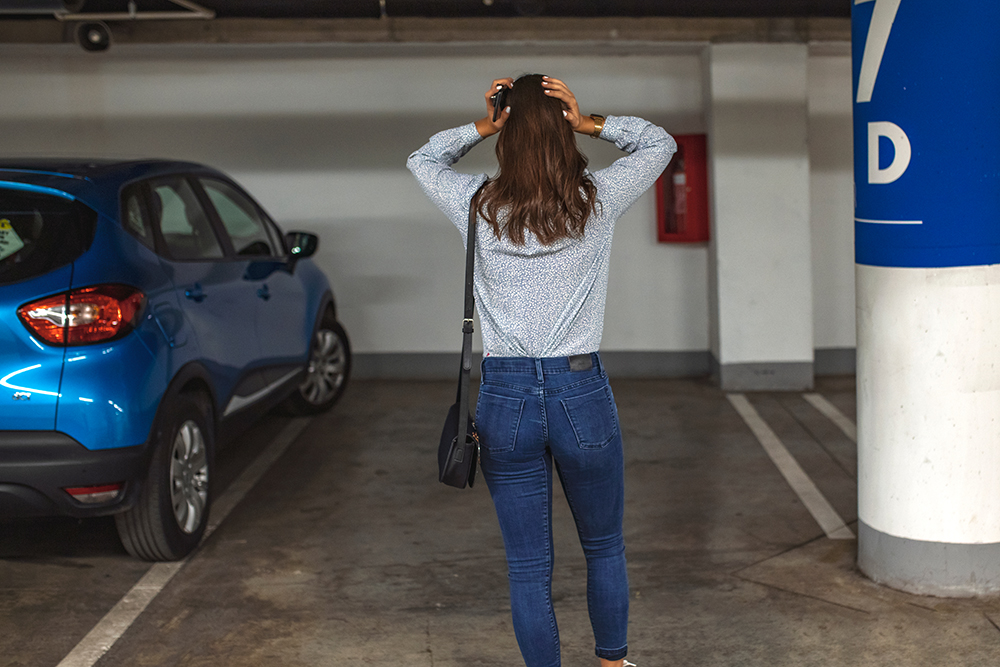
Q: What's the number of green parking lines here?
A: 0